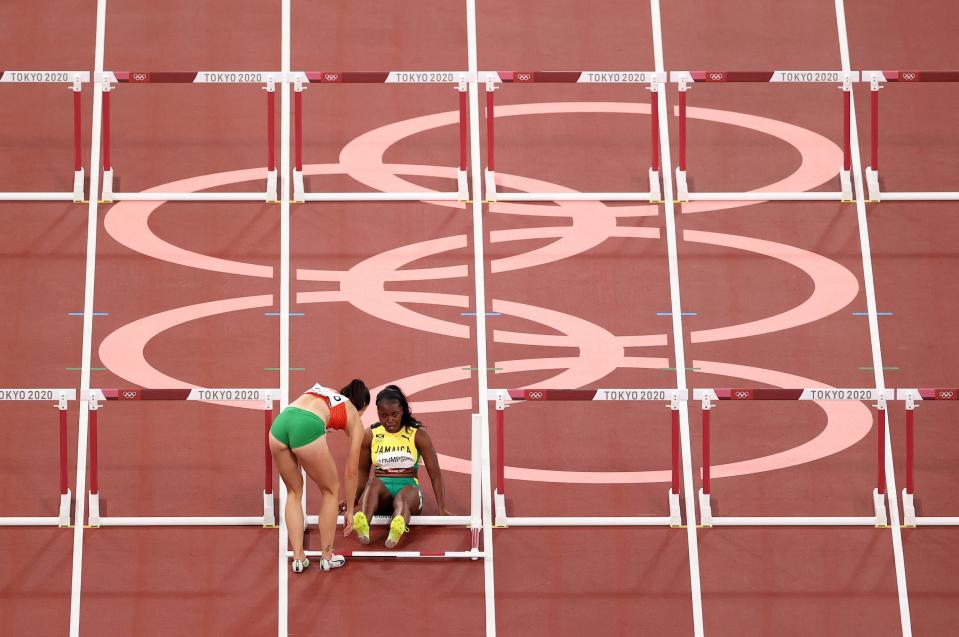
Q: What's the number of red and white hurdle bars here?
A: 12